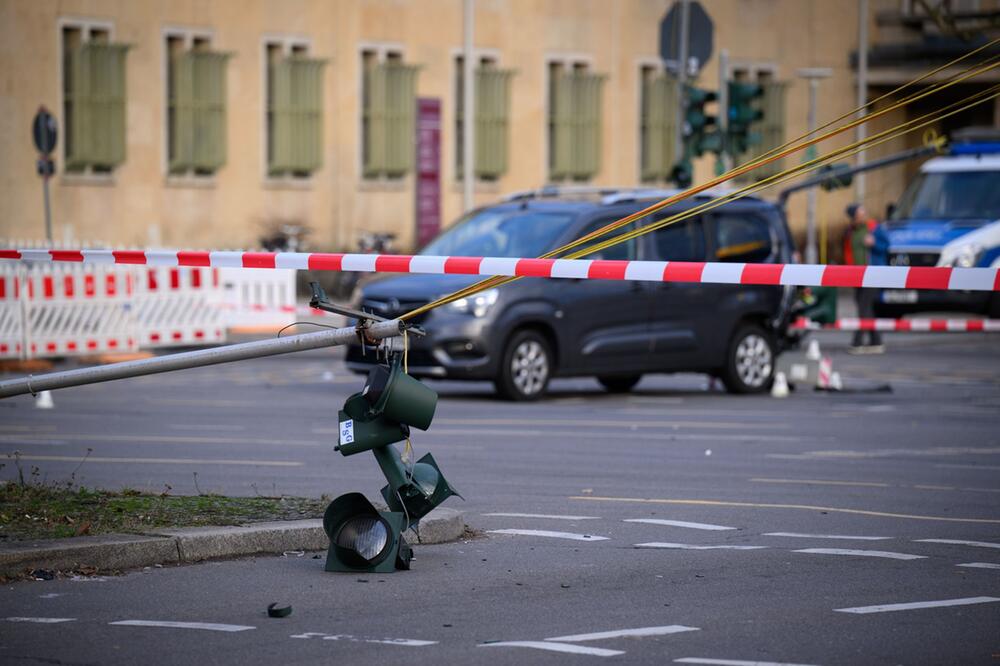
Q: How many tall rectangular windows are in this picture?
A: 8